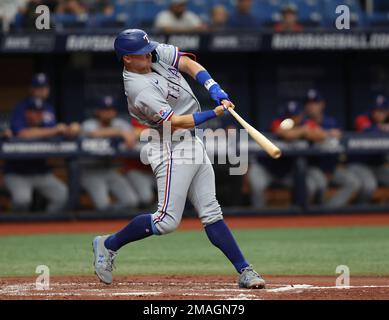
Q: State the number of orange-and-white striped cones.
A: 0